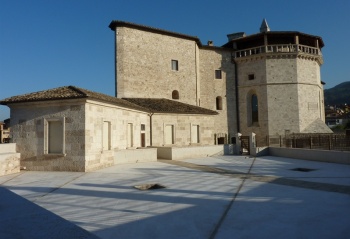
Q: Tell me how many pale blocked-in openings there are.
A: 5